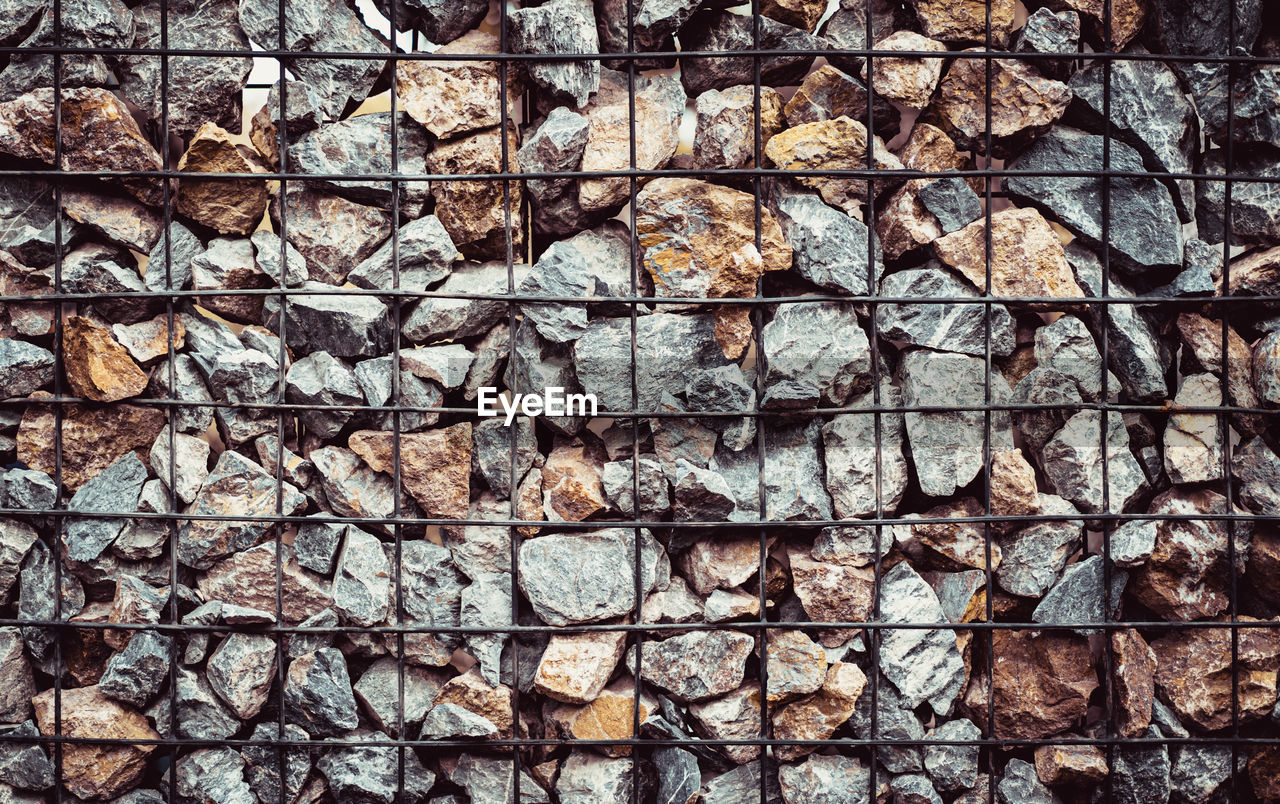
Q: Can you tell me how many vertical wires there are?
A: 11